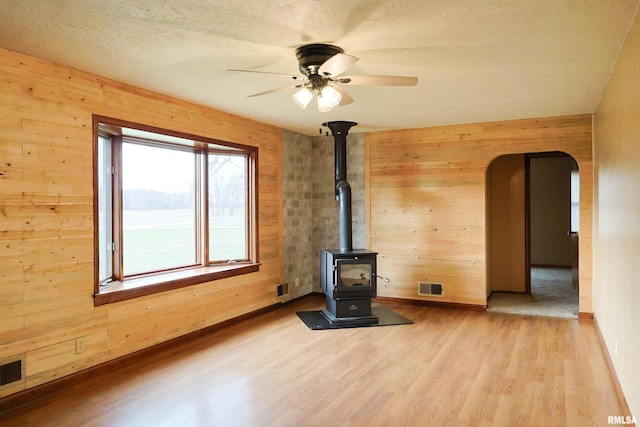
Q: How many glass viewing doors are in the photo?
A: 1